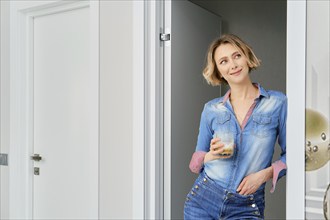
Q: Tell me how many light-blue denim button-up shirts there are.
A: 1